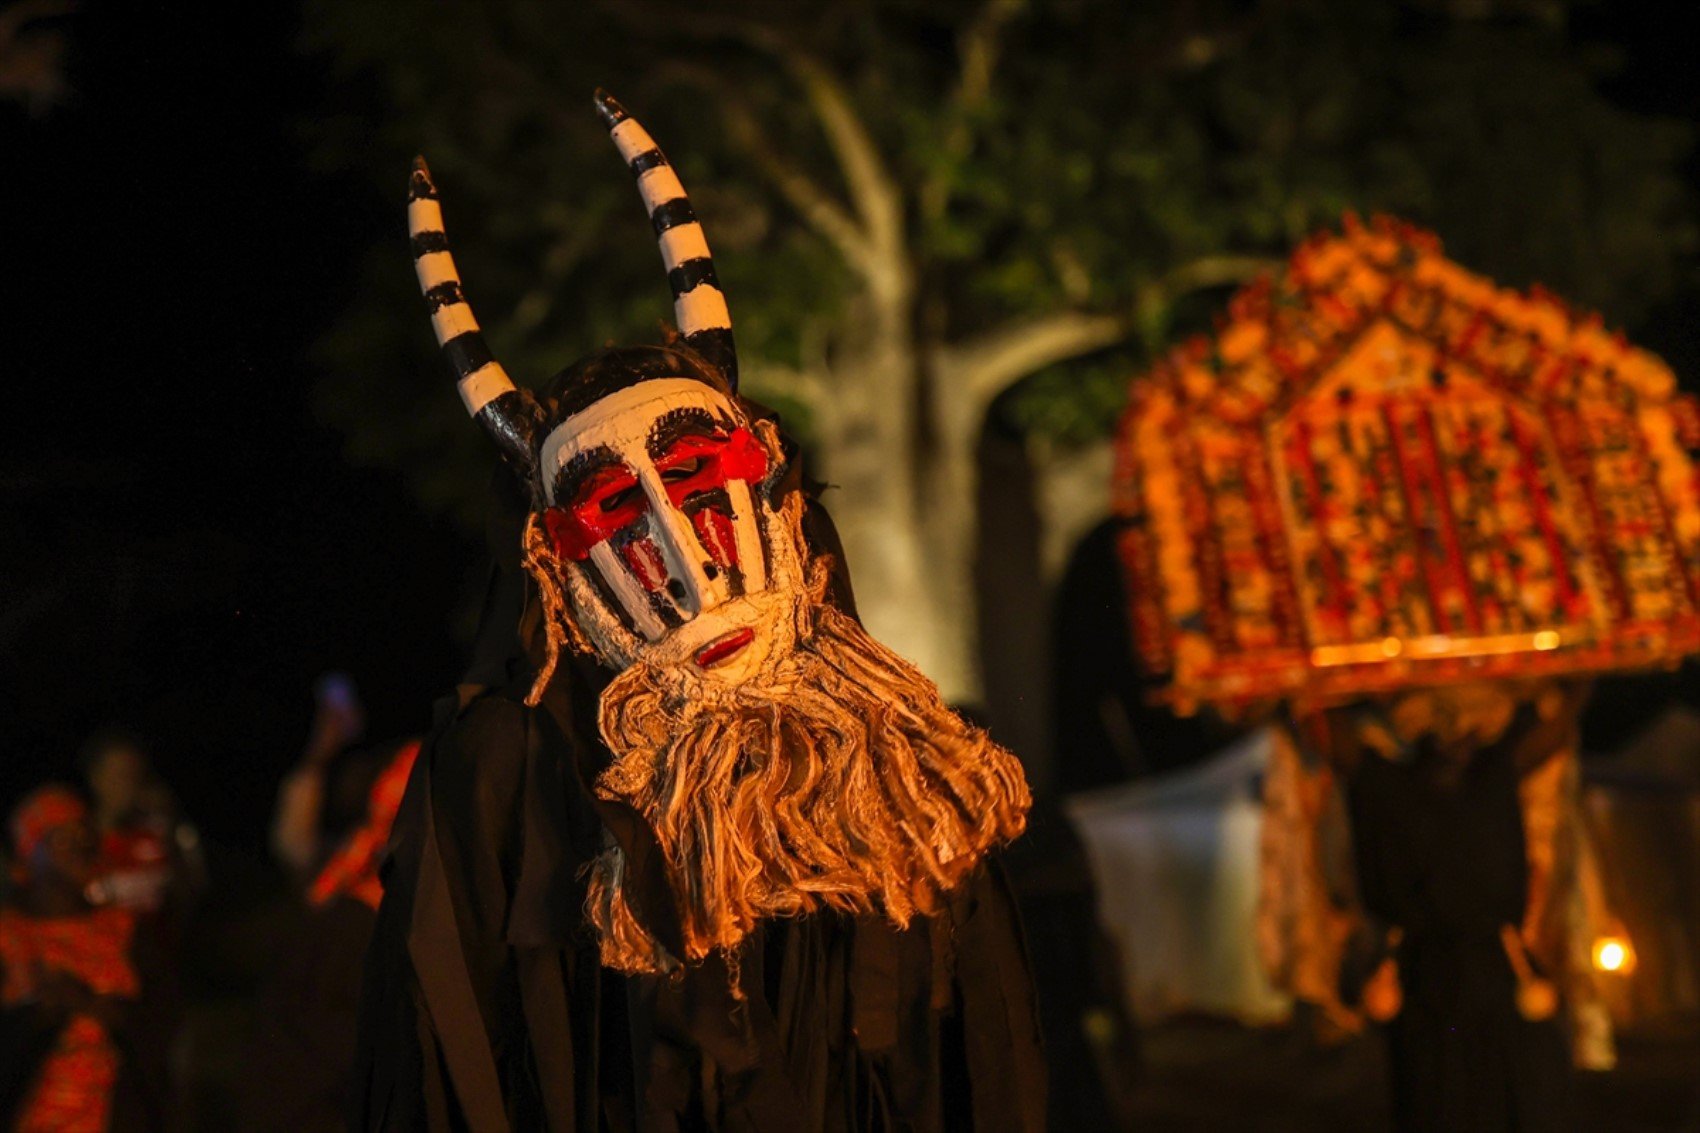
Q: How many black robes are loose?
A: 1